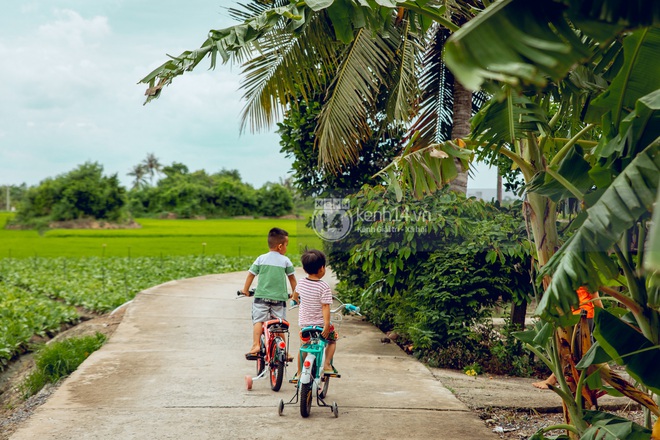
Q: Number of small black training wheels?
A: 2